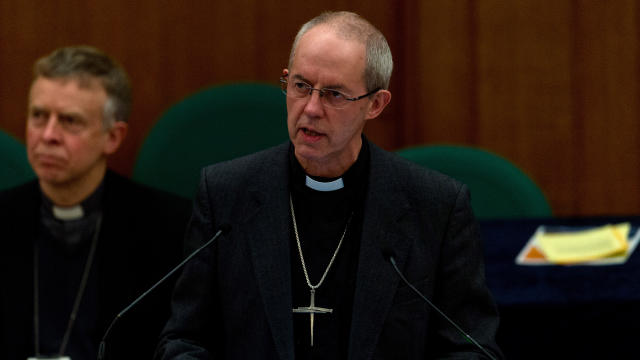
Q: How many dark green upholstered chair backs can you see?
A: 3